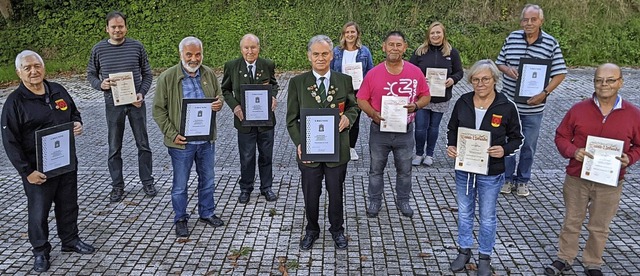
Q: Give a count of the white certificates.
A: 6